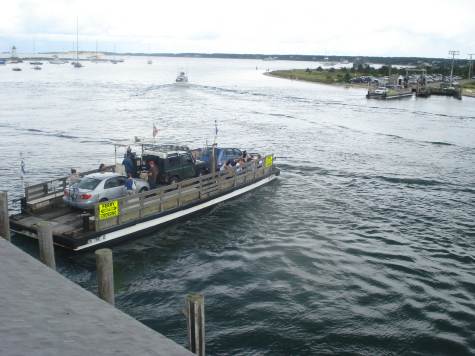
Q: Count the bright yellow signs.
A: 2